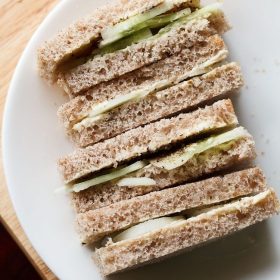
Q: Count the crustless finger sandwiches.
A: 4